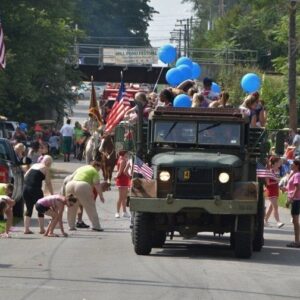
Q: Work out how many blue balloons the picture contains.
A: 8